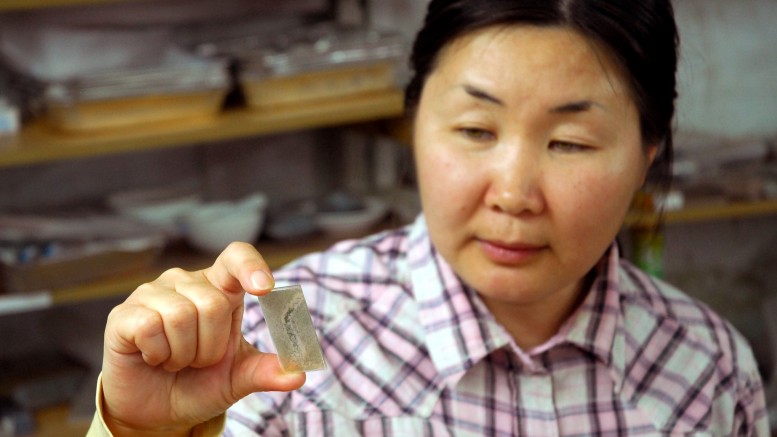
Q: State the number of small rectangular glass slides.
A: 1